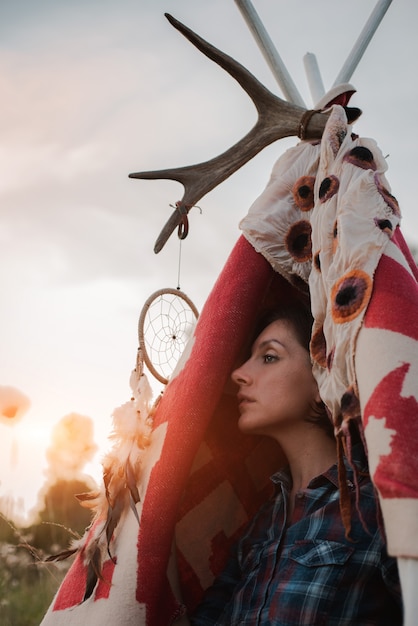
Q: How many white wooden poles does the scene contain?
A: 3